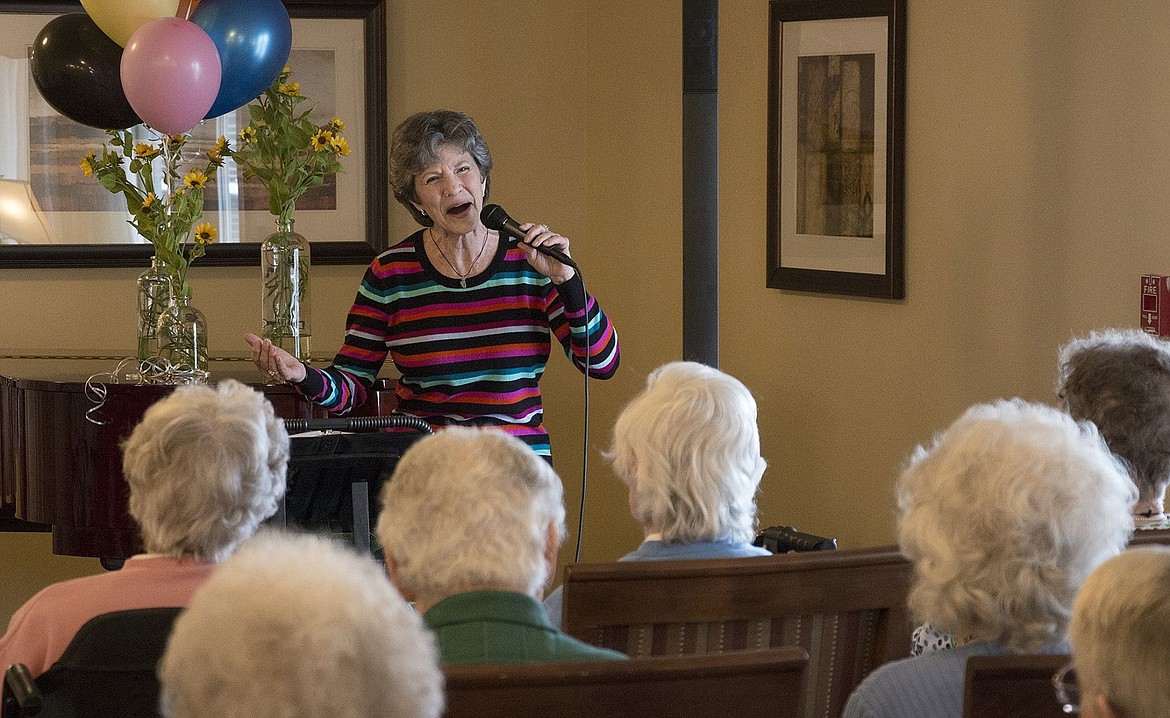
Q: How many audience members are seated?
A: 7